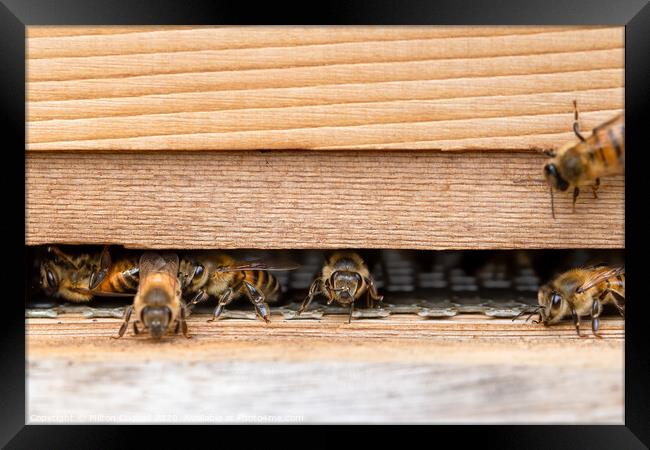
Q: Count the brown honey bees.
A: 6